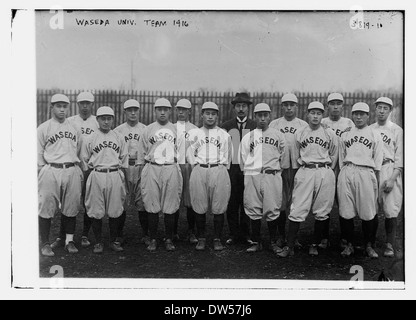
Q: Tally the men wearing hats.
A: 14